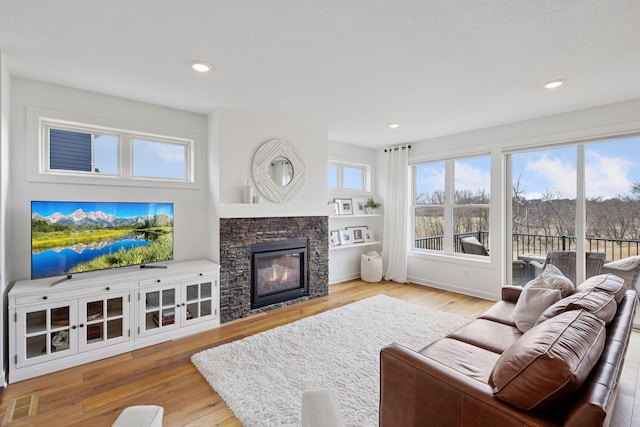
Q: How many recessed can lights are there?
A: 3